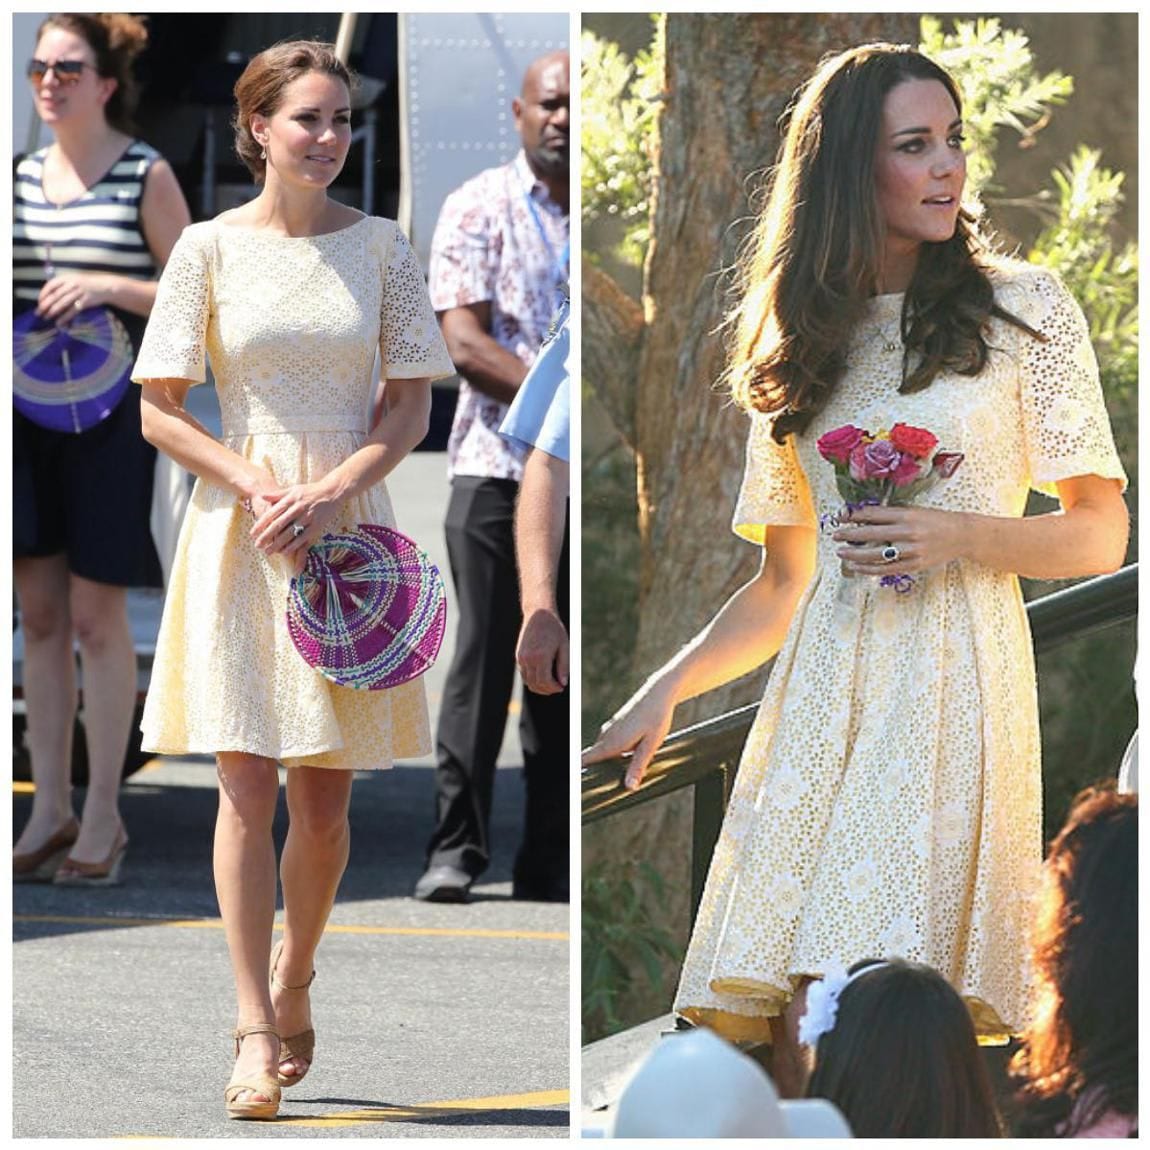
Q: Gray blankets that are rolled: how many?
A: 0